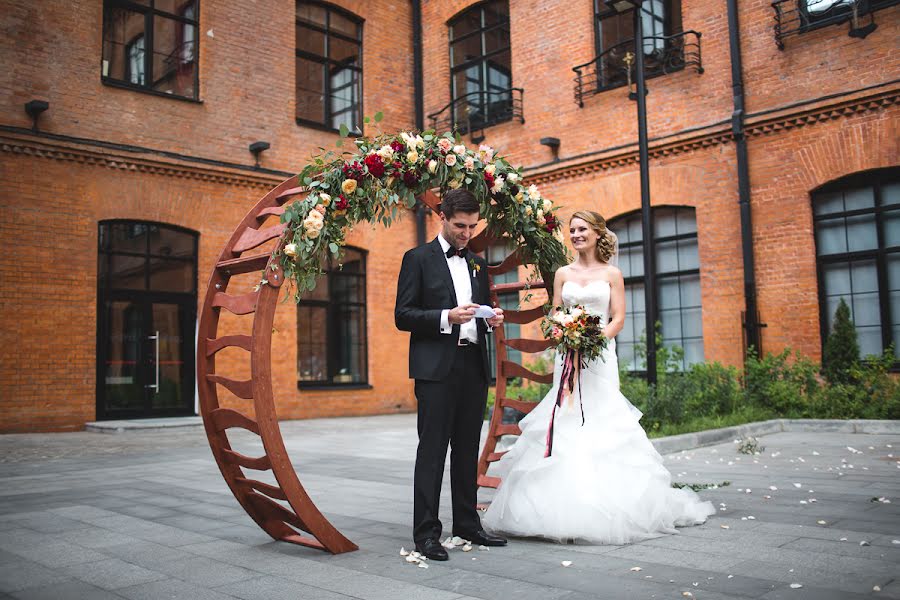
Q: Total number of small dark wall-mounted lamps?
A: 3